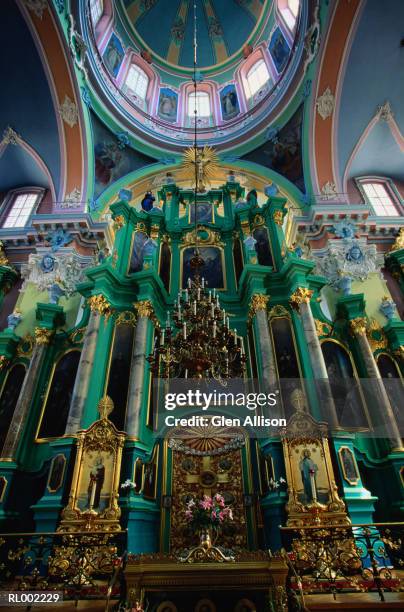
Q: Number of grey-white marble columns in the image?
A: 6